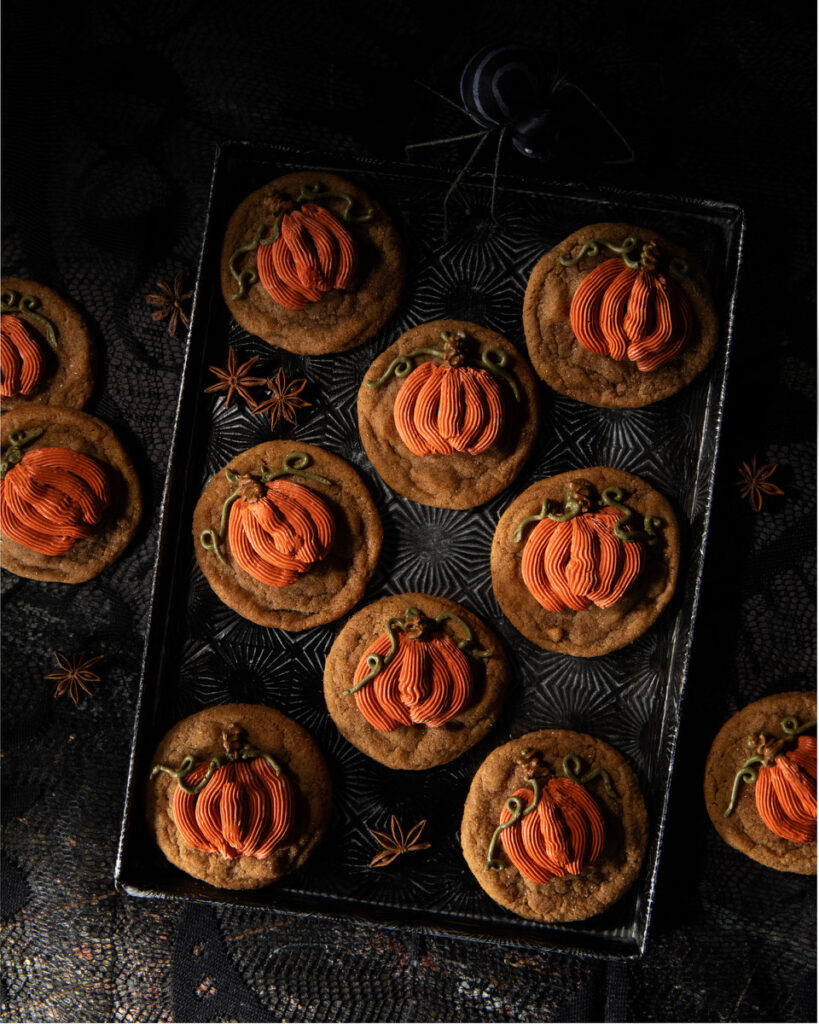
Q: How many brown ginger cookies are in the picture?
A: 11